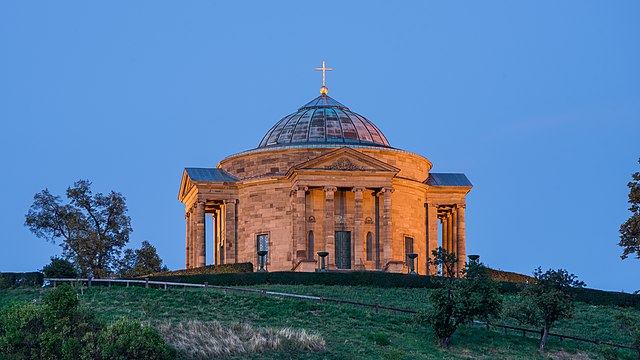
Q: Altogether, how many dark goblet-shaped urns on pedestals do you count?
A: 4